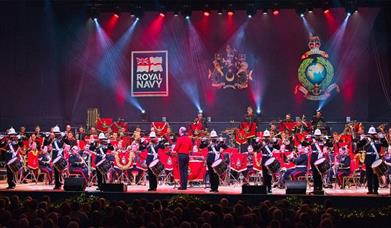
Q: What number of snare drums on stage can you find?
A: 8